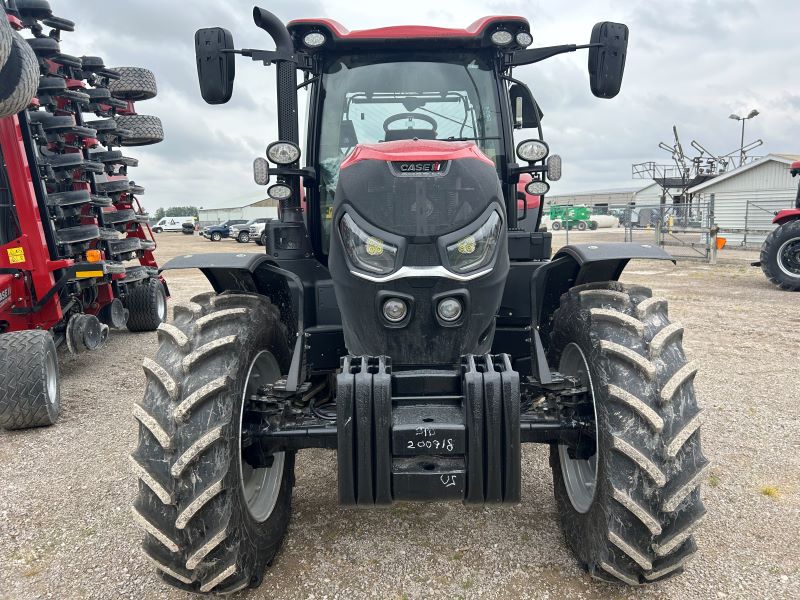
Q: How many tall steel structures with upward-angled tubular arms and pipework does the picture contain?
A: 1